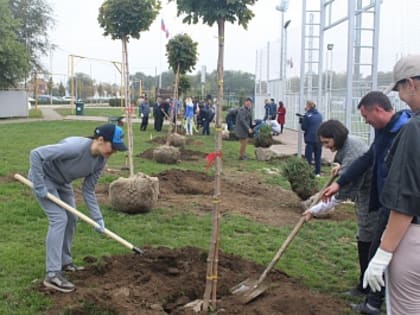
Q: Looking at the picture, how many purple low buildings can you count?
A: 0